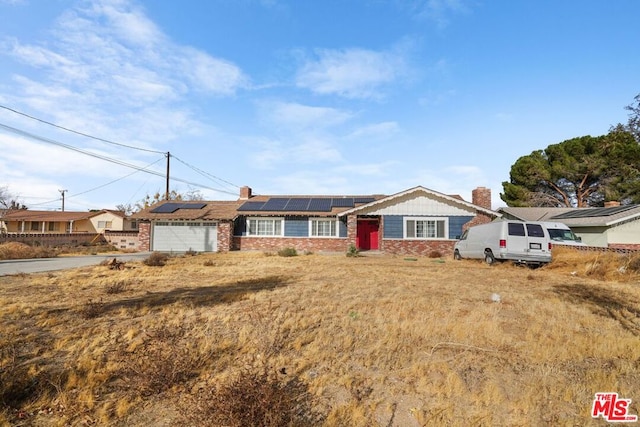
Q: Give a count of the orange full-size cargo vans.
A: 0